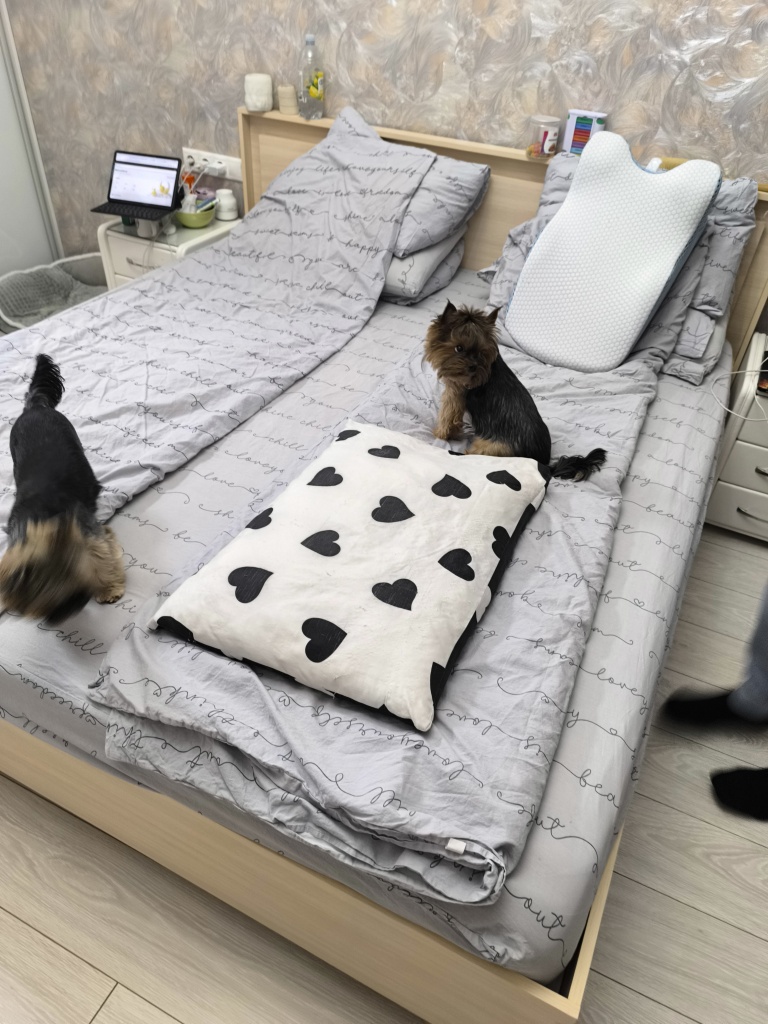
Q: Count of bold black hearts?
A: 13